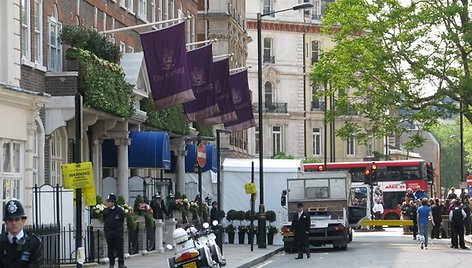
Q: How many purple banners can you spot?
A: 4